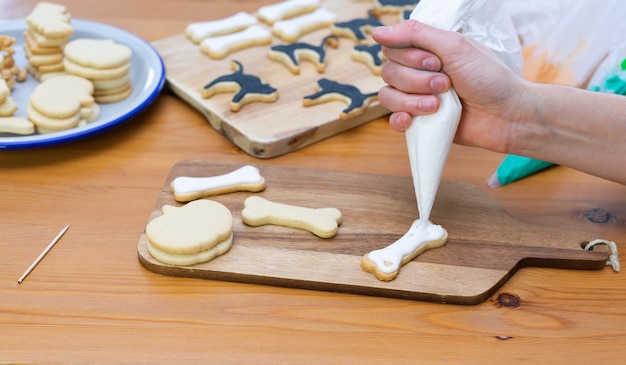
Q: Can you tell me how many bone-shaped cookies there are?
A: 7